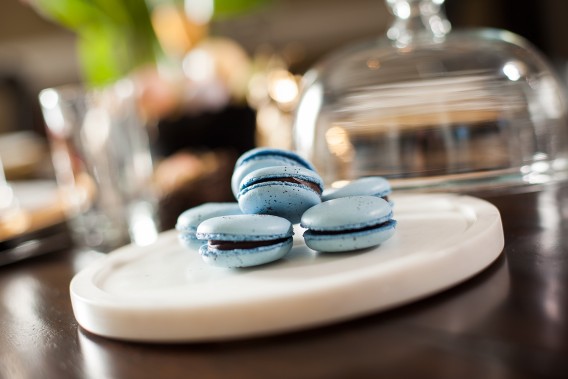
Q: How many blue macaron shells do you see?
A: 12